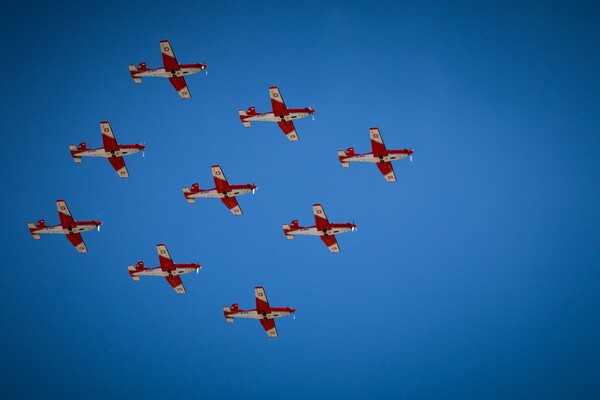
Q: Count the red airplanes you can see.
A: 9